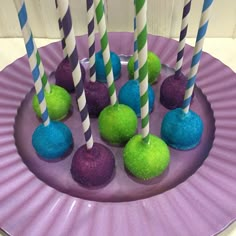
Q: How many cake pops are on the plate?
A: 12